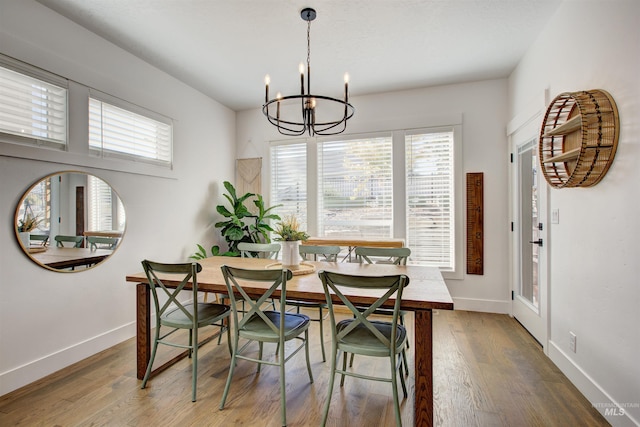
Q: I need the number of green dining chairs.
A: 6